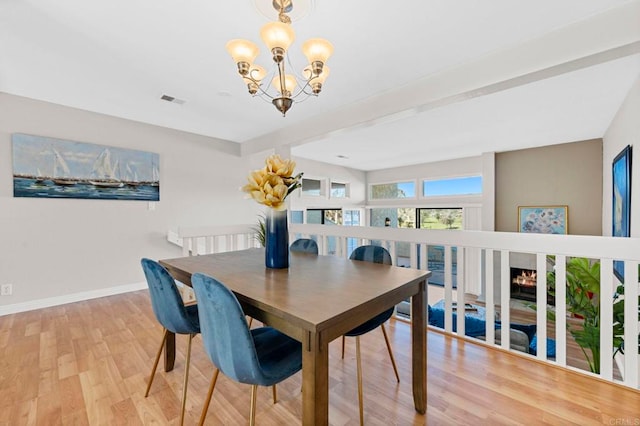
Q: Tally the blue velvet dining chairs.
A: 4